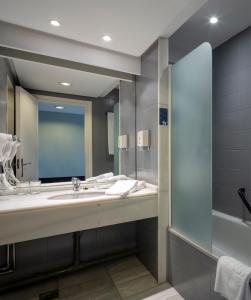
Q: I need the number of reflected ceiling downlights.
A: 2